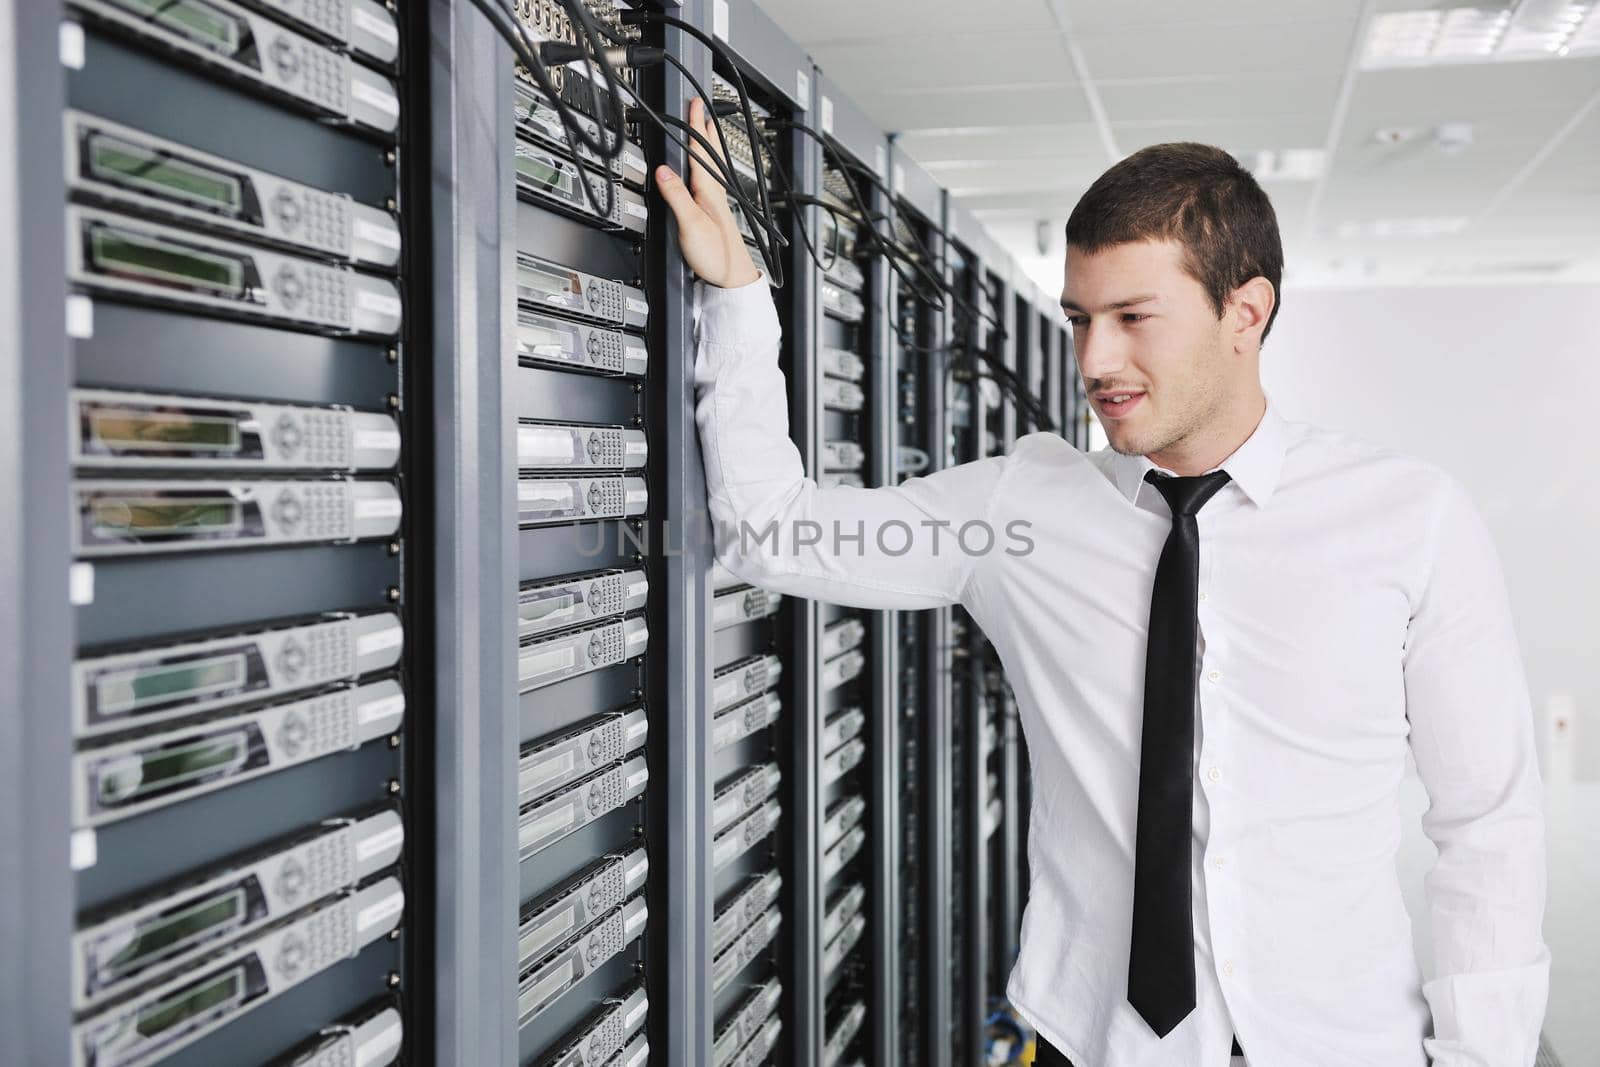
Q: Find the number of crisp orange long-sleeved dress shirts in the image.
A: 0